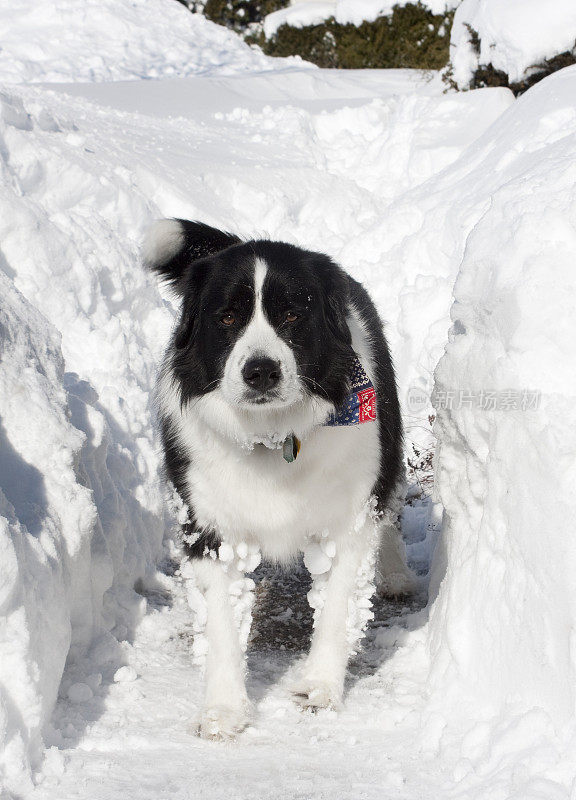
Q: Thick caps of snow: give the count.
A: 2